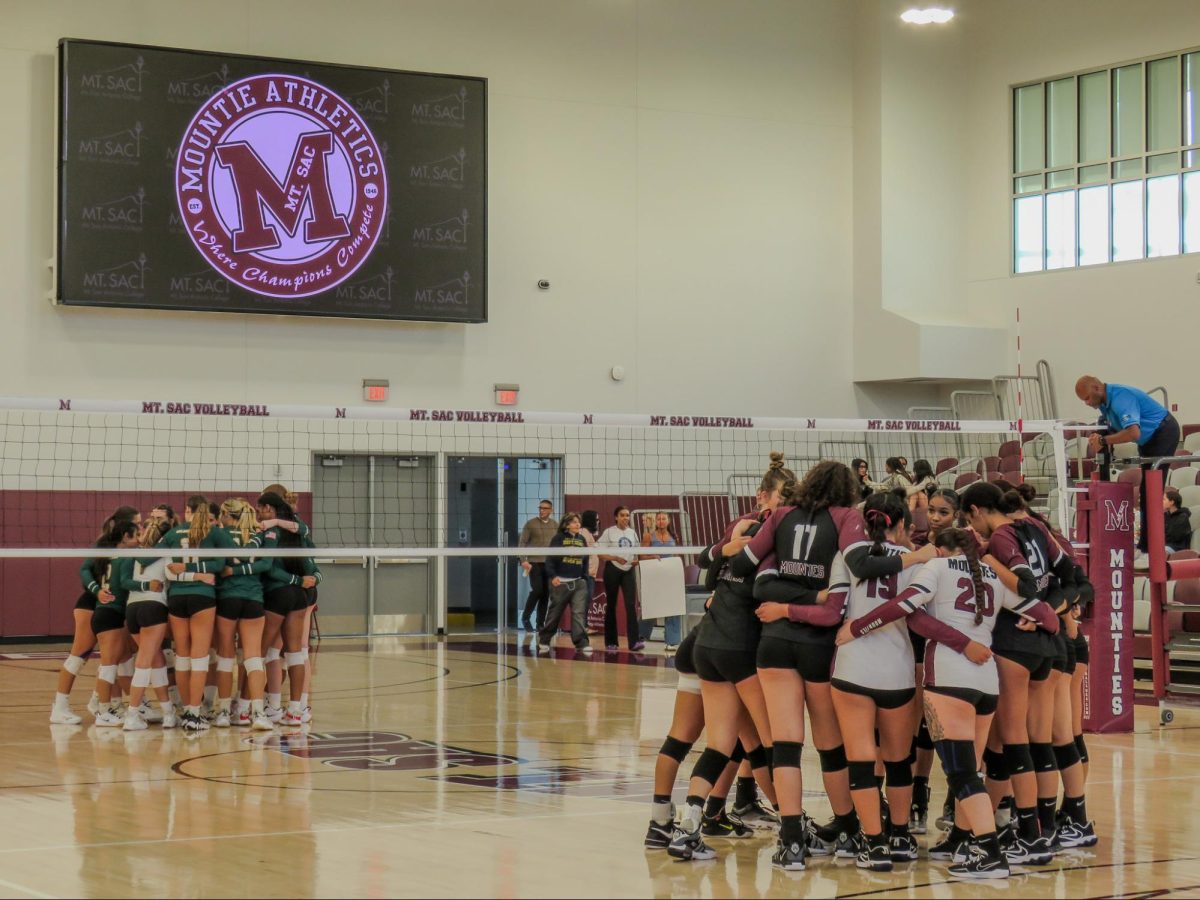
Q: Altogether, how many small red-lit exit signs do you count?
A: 2